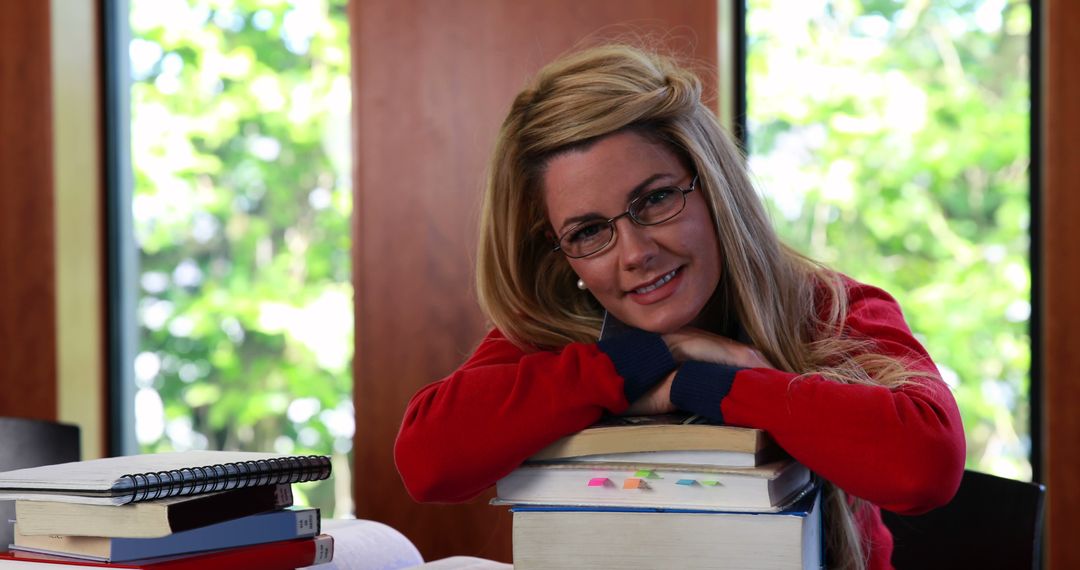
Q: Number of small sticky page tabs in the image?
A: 5